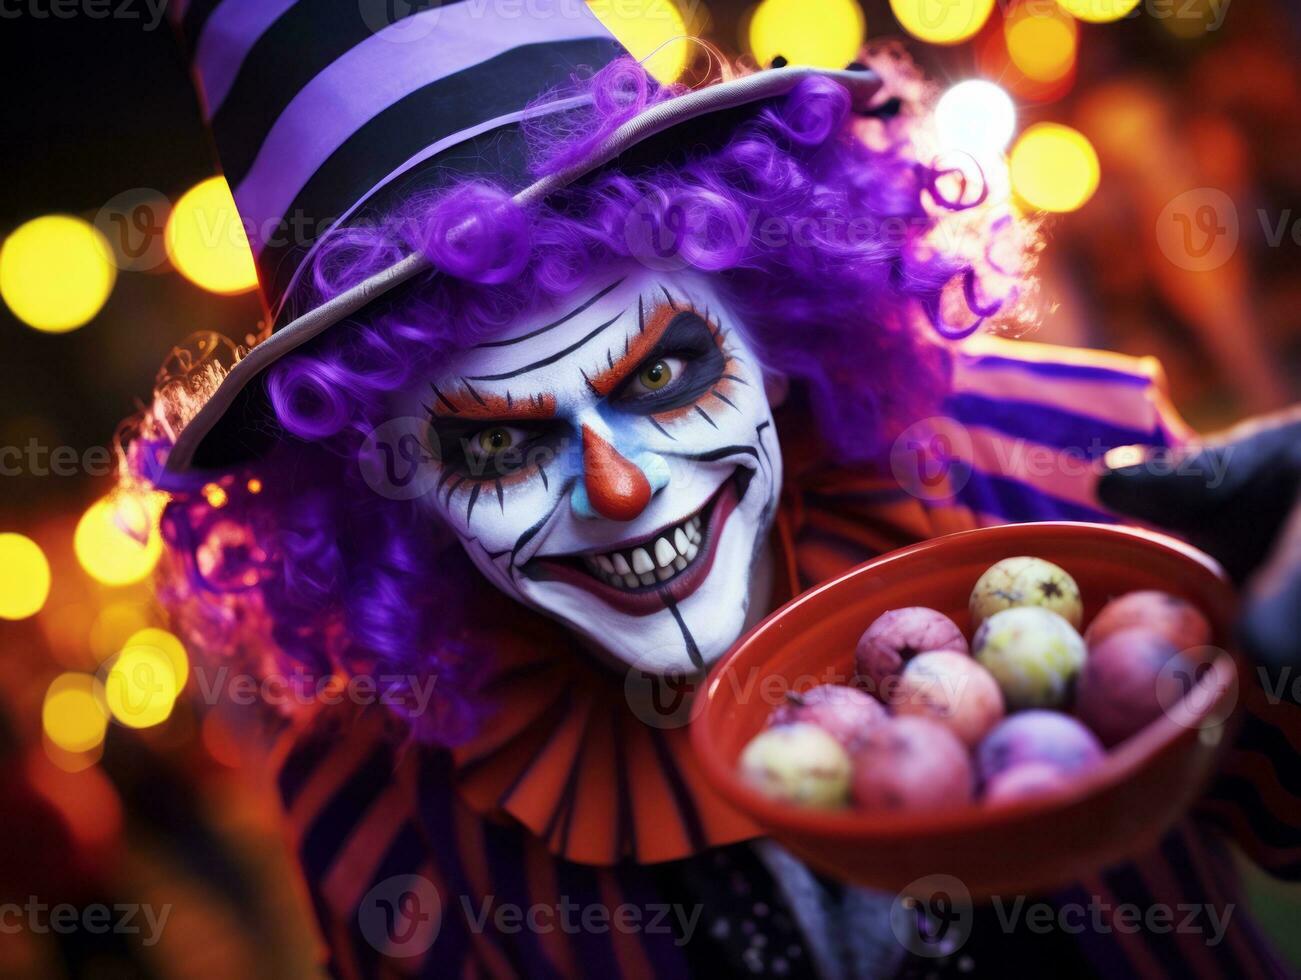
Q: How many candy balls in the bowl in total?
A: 11